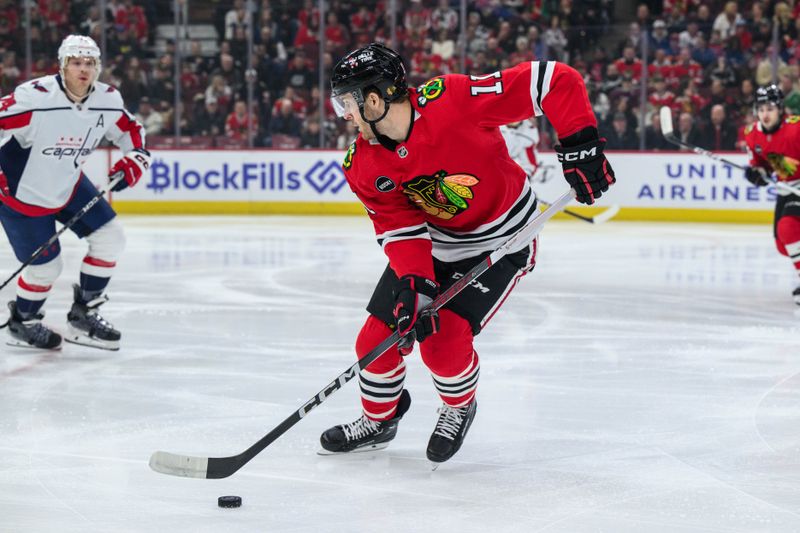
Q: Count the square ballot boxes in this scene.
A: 0